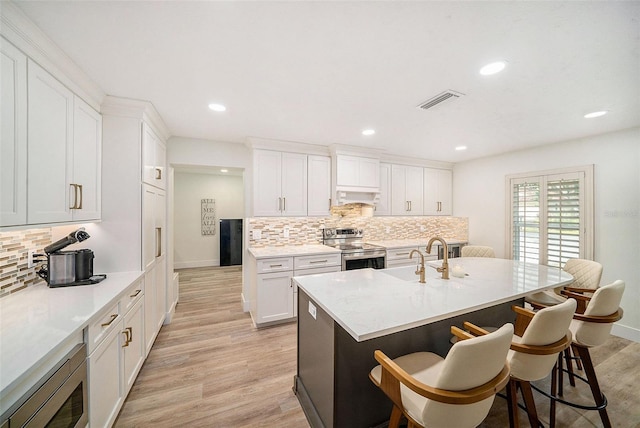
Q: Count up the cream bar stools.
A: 5